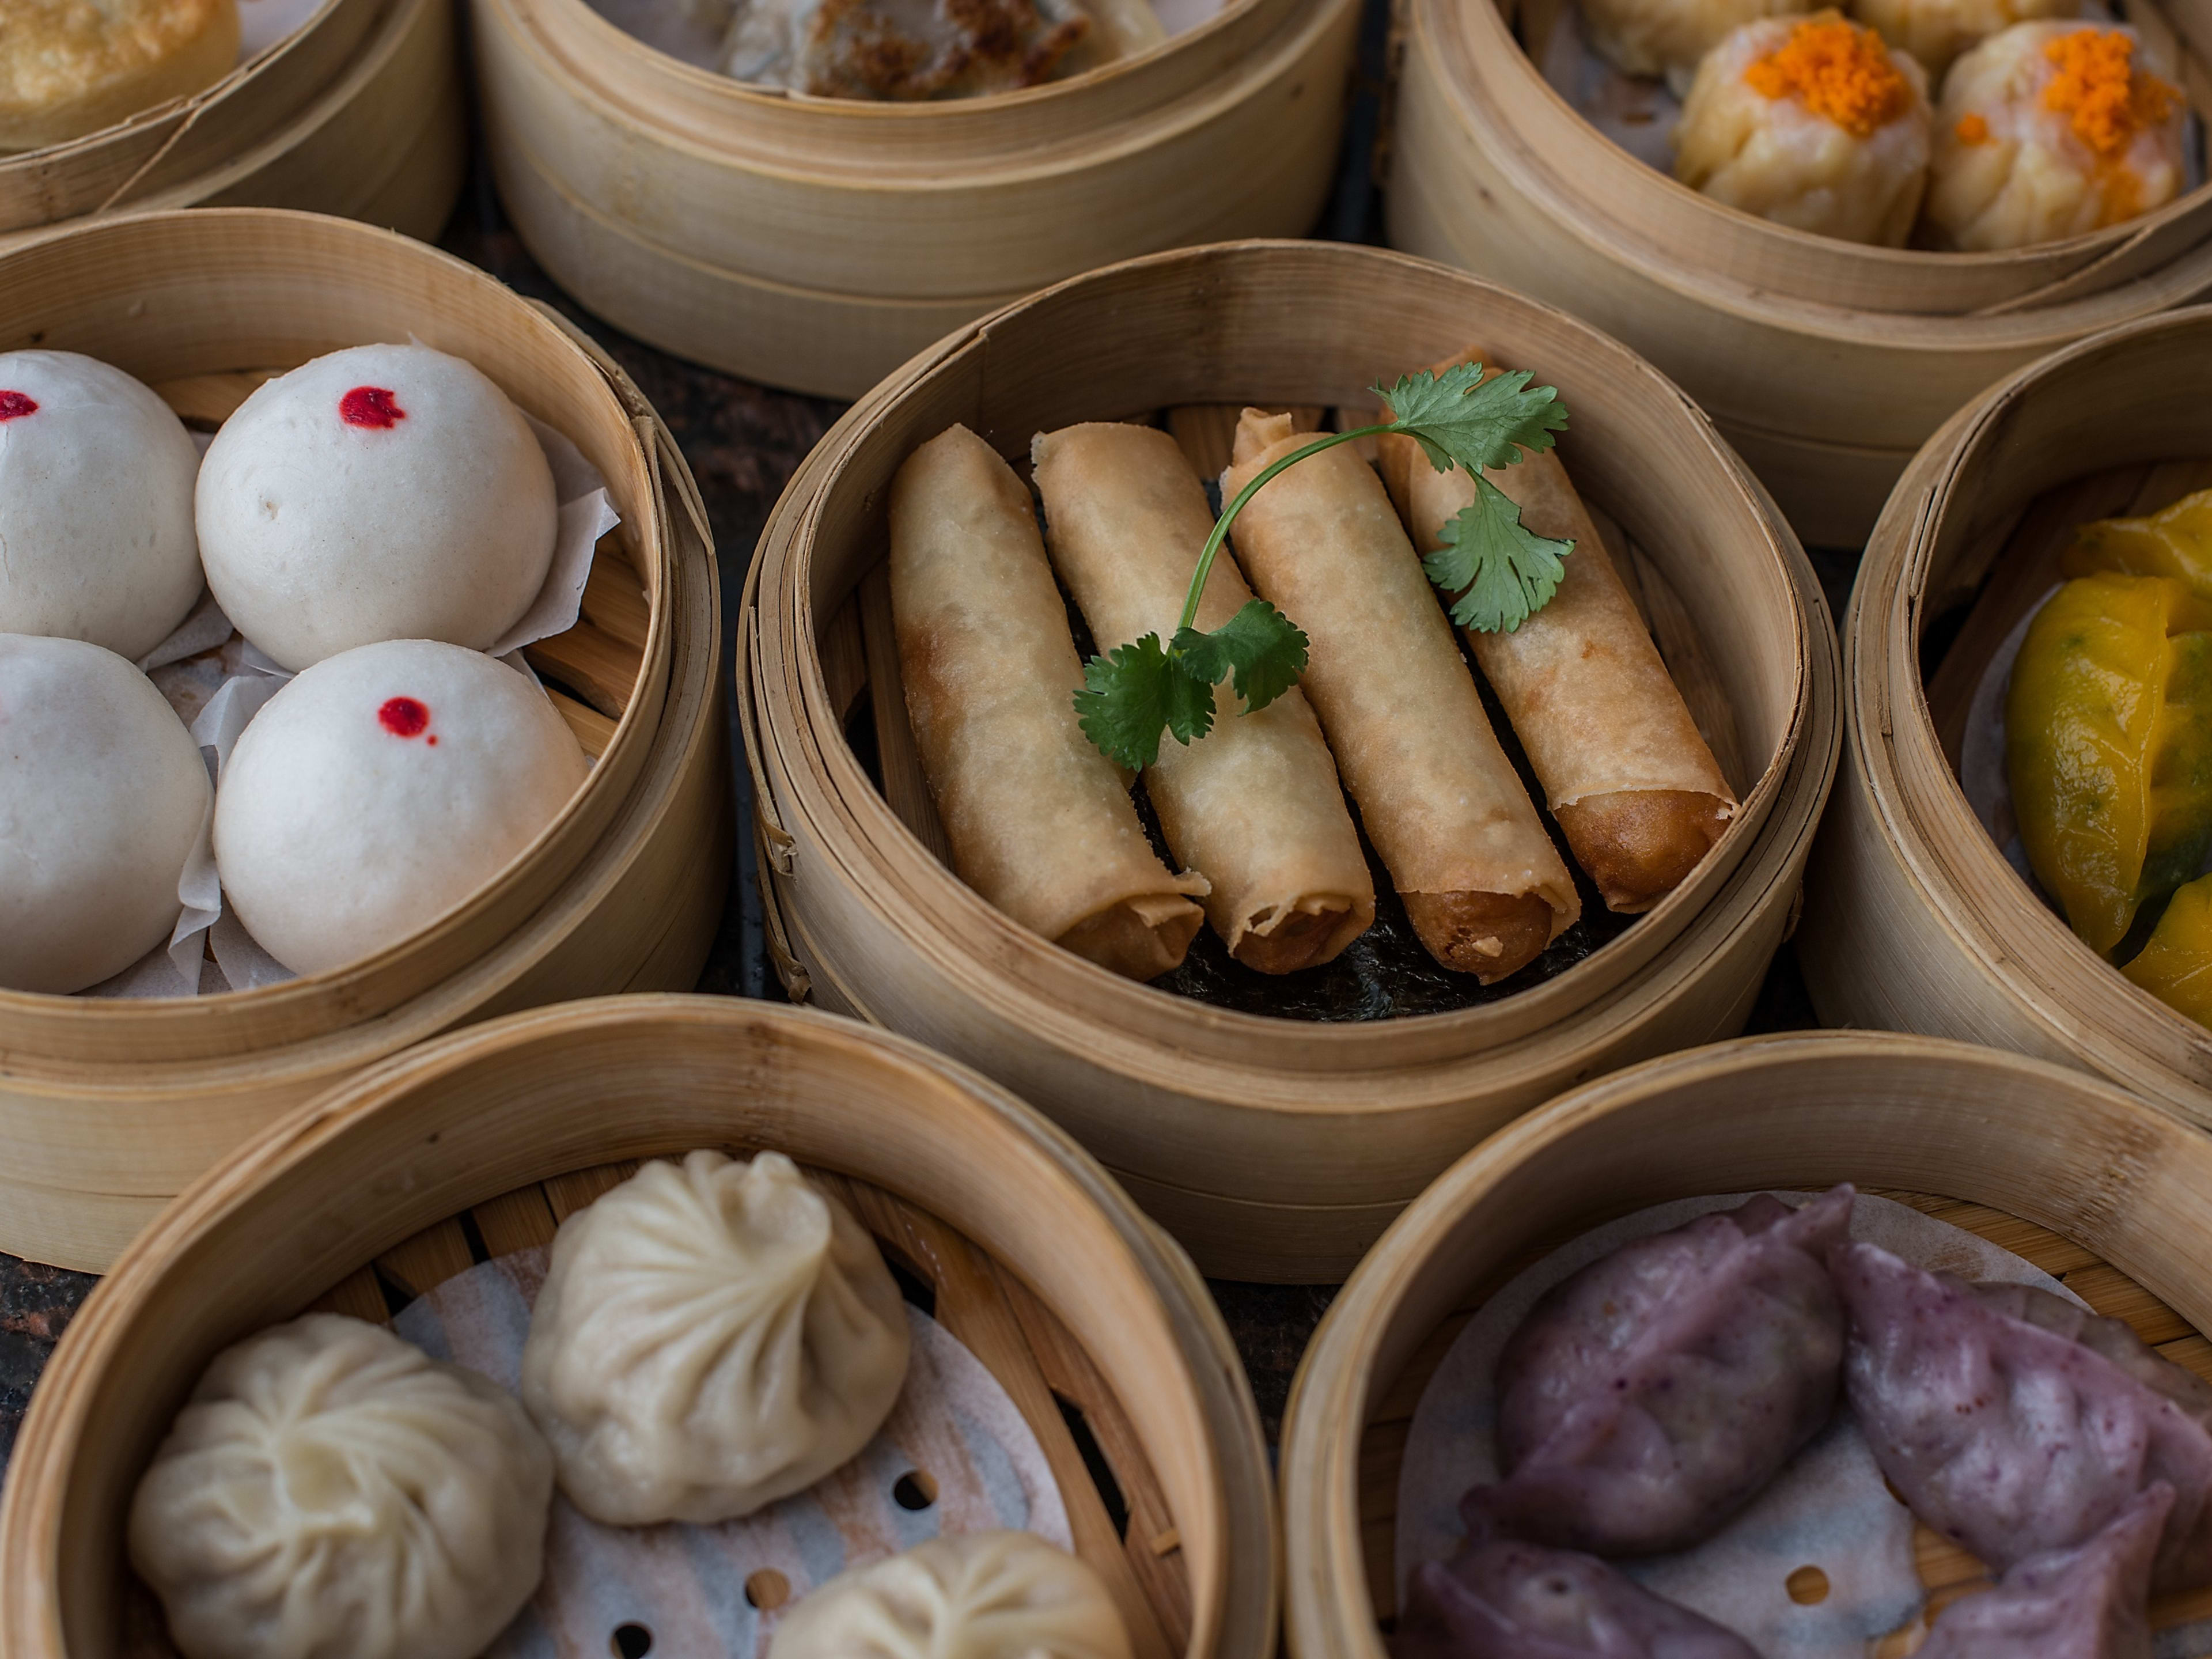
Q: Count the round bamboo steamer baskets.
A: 8